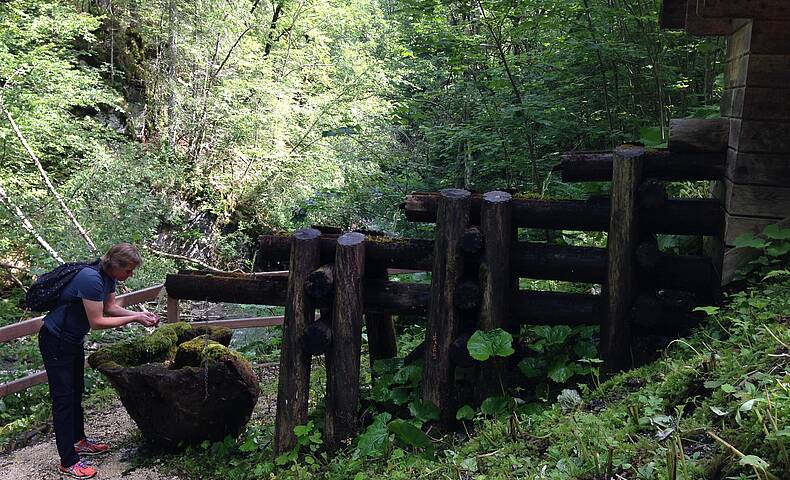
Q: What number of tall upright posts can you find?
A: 5